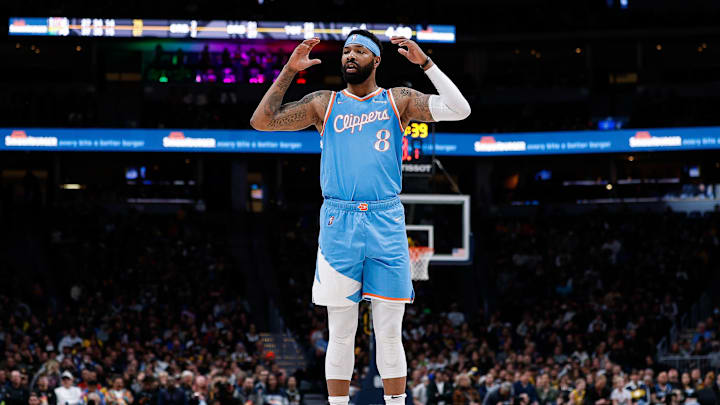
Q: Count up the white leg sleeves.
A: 2